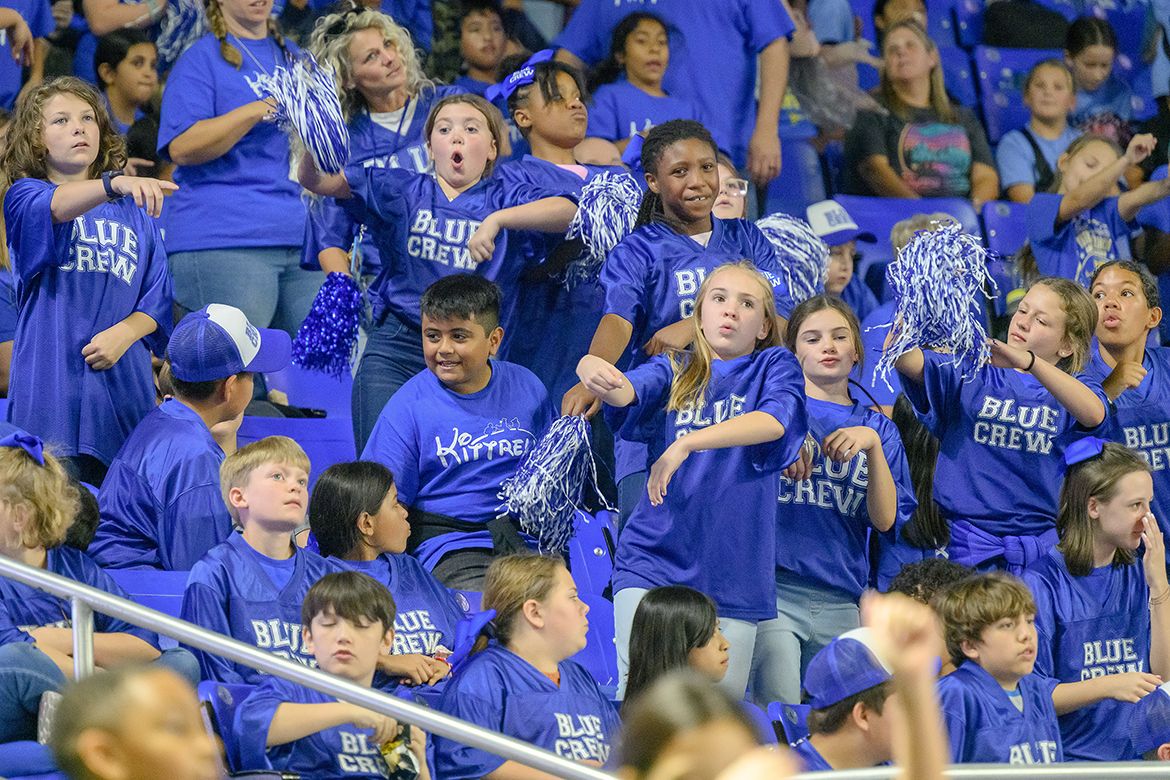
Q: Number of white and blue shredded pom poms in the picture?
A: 6